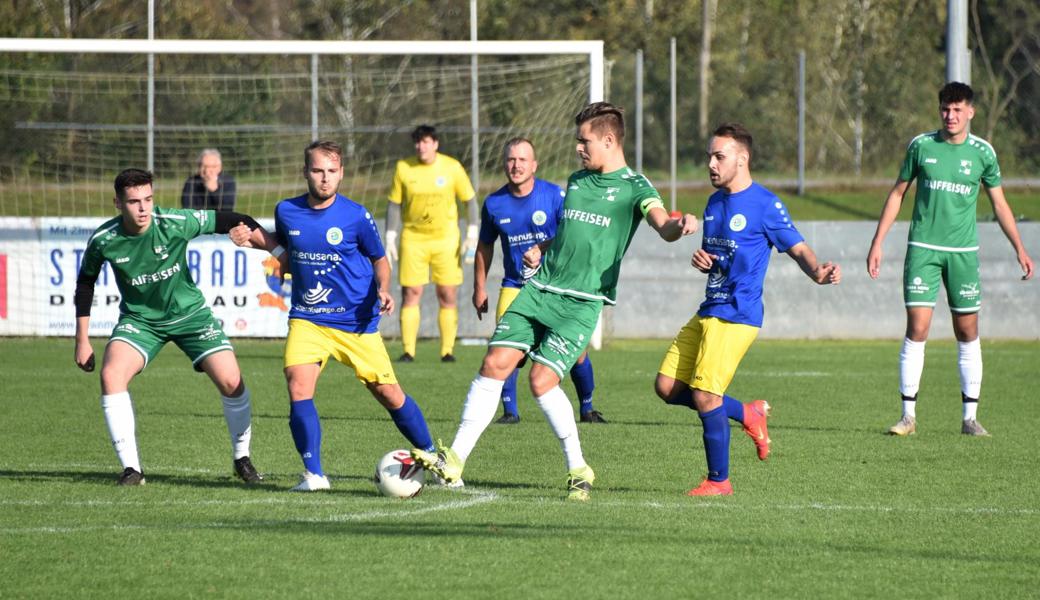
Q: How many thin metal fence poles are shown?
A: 6